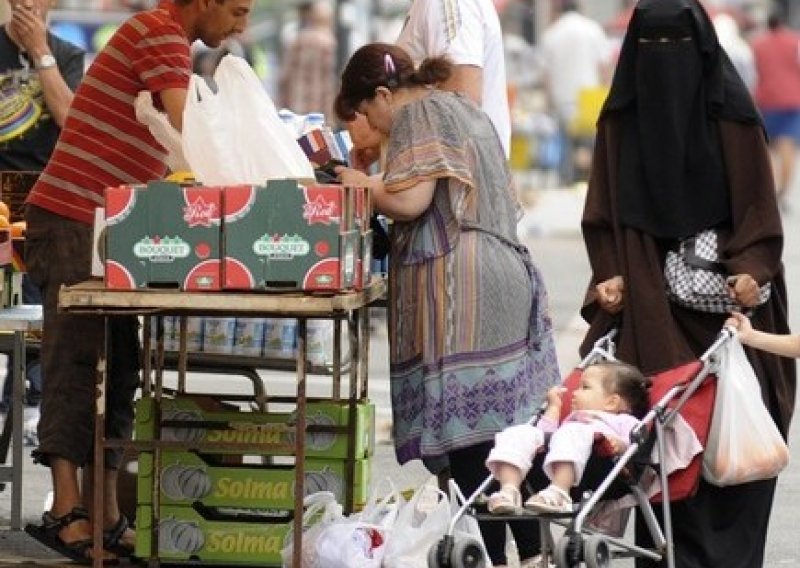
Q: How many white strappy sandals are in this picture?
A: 2